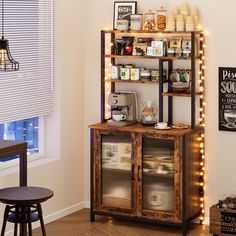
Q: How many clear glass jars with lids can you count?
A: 2